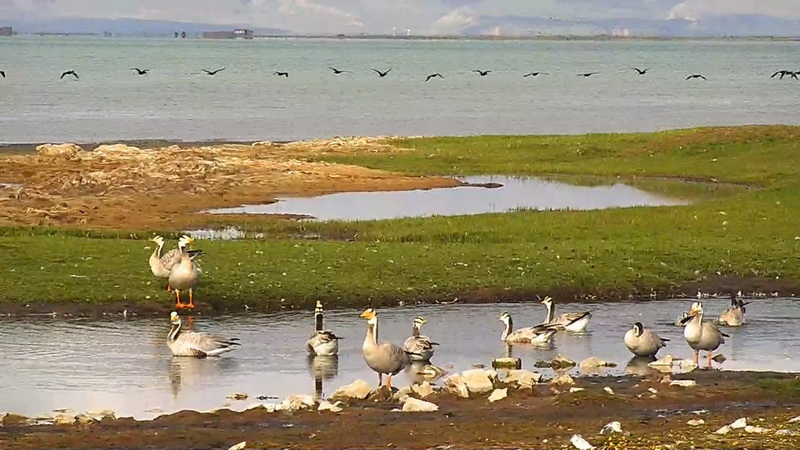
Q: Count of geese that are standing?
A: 4